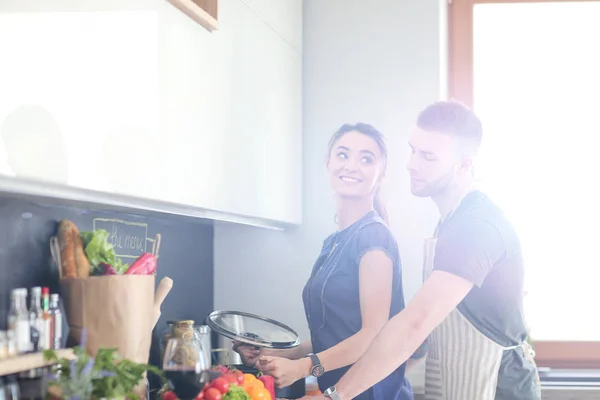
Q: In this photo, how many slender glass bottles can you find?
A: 4